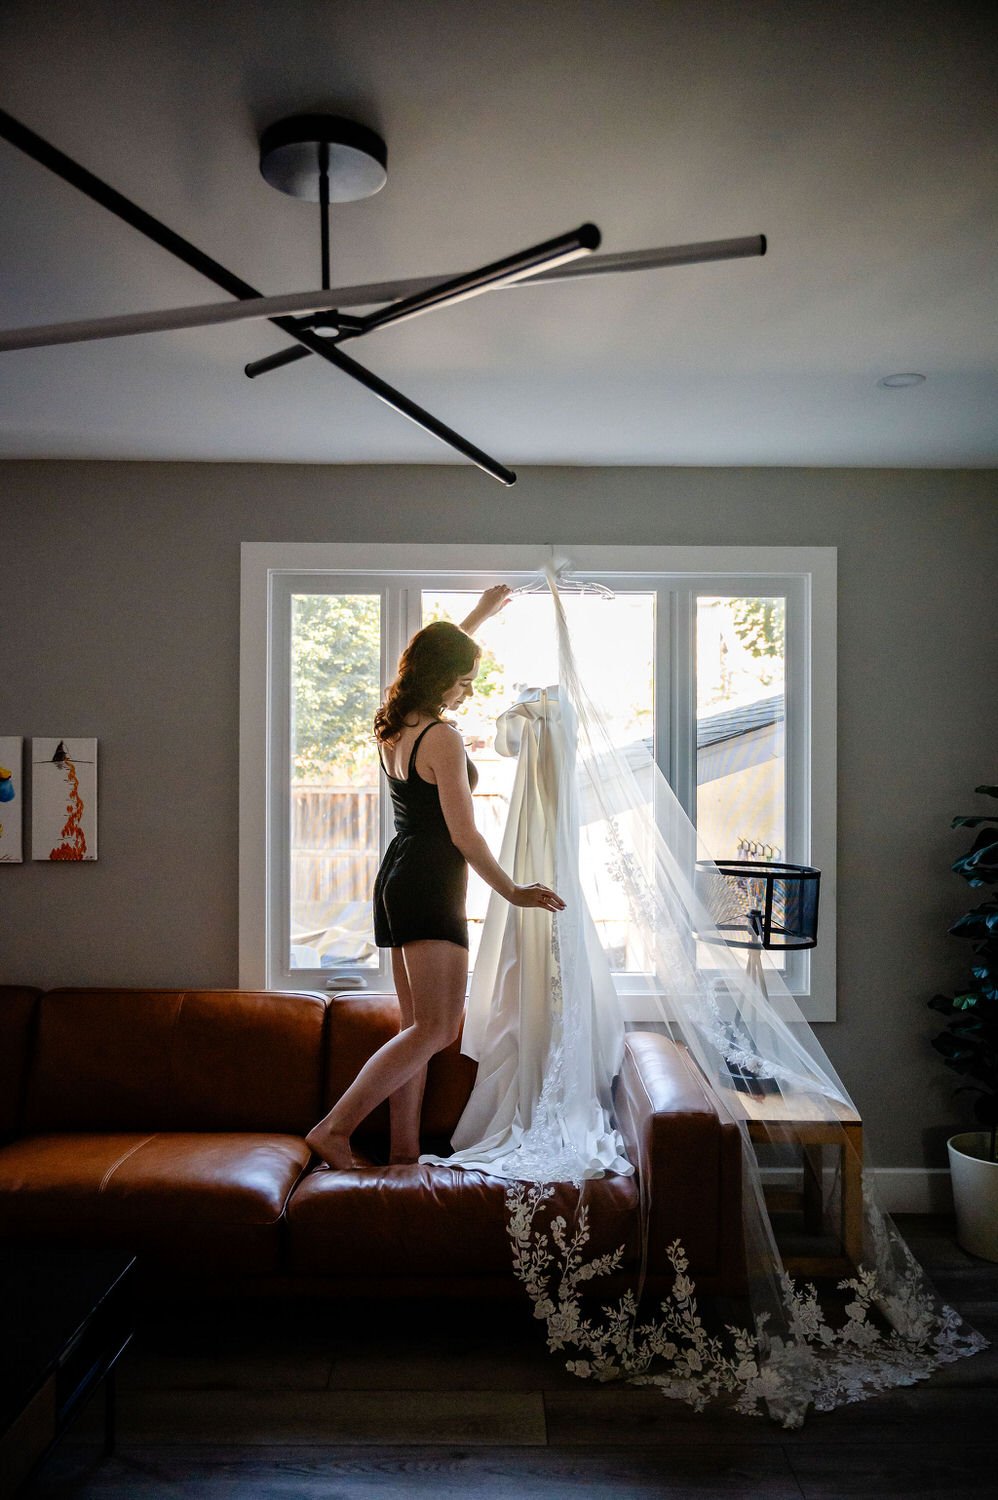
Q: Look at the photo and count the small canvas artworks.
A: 2